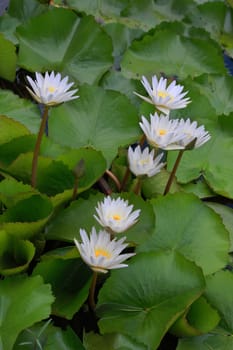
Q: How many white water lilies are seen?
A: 7